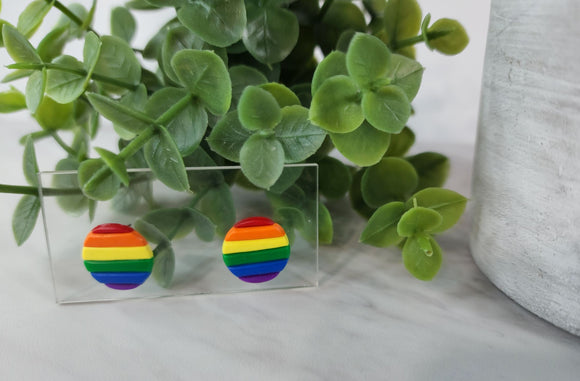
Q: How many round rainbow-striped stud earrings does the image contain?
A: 2